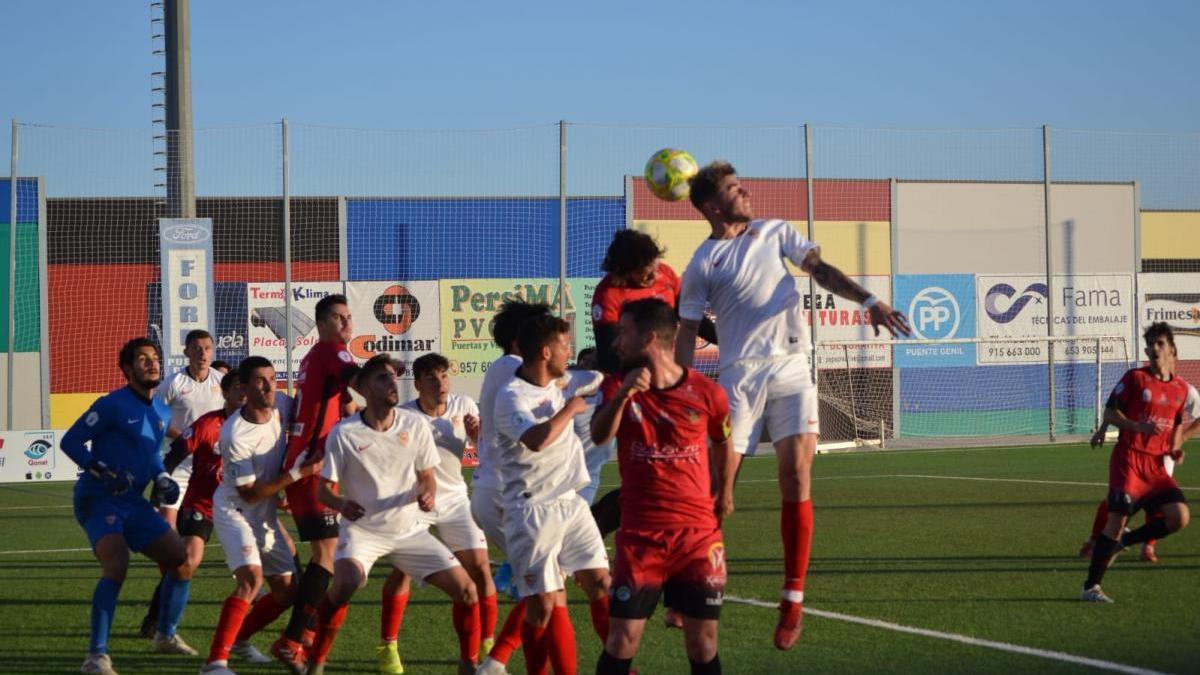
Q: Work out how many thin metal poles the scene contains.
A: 5